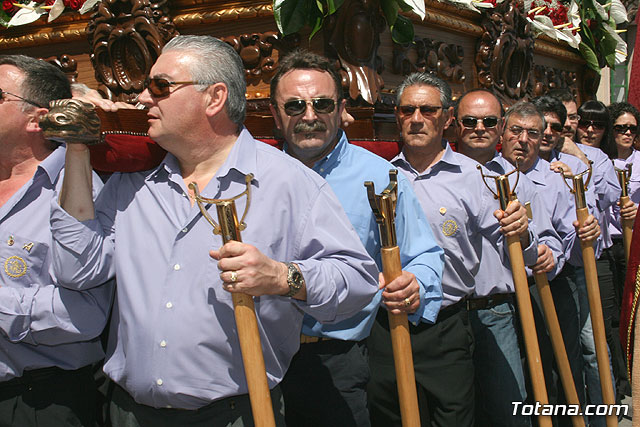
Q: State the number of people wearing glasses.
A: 10